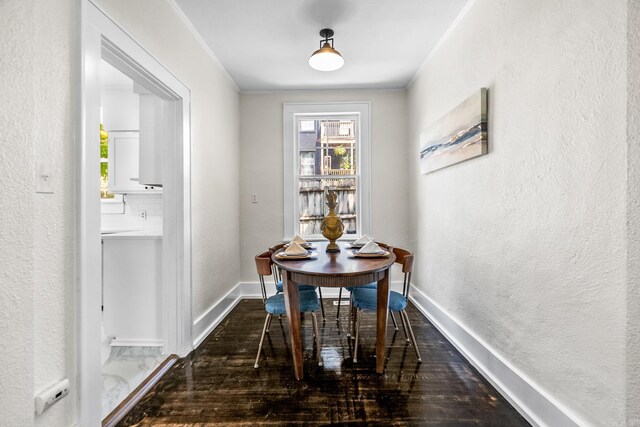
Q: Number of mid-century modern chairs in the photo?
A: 4